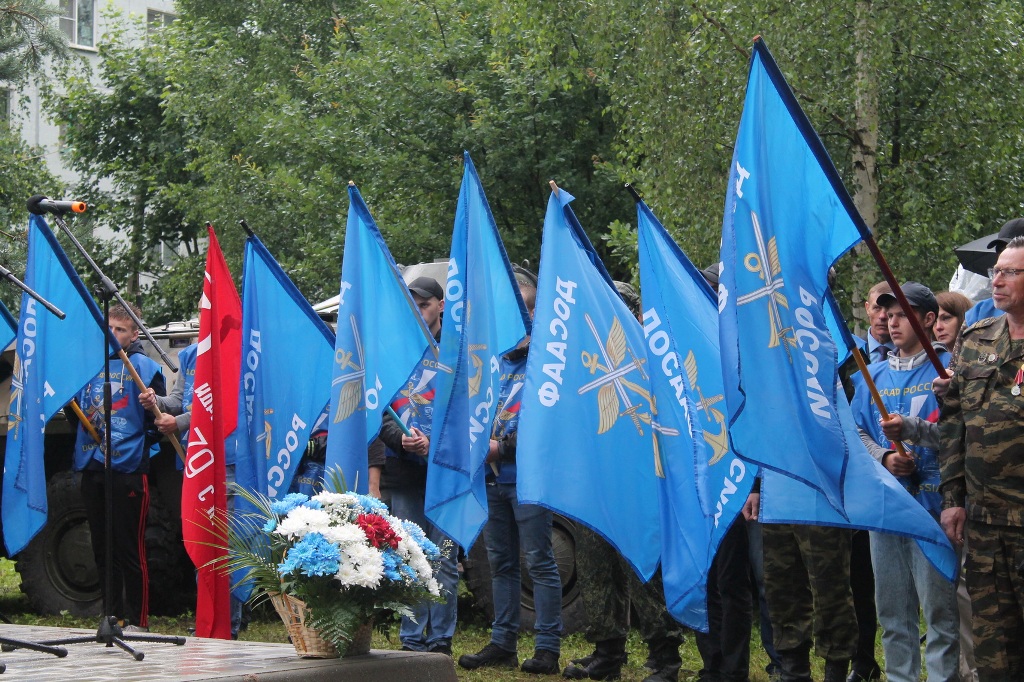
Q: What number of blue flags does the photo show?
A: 9